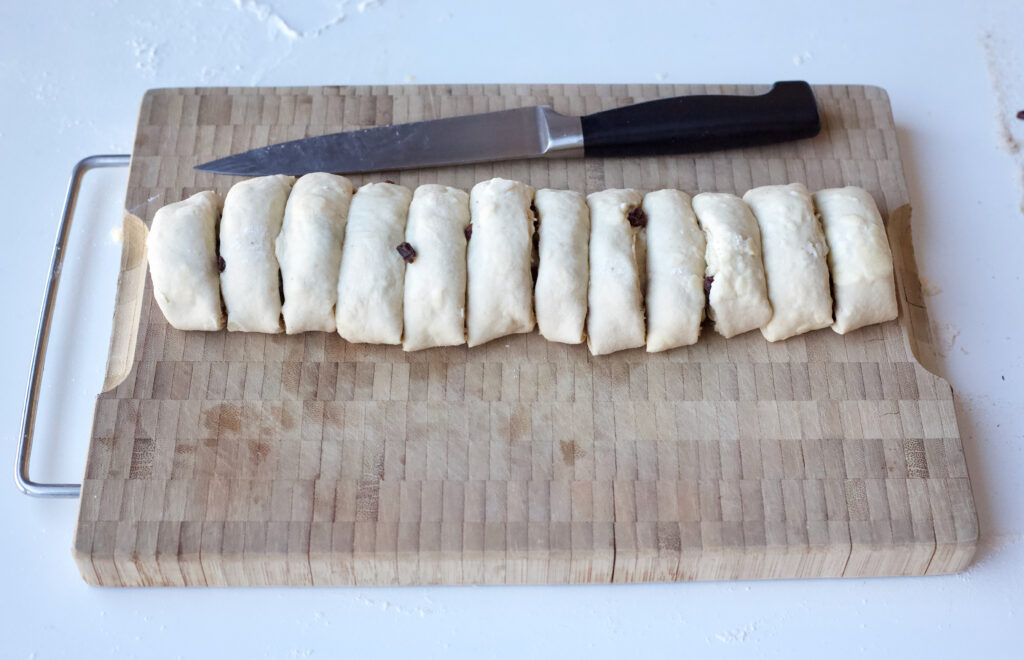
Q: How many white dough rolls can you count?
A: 12